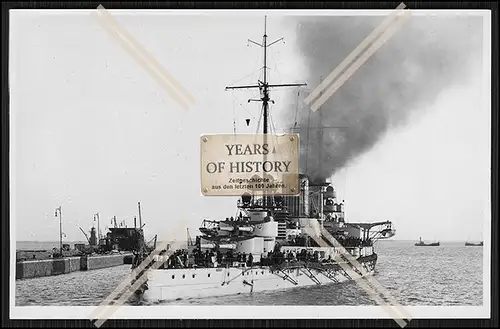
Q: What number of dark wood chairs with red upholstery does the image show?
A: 0